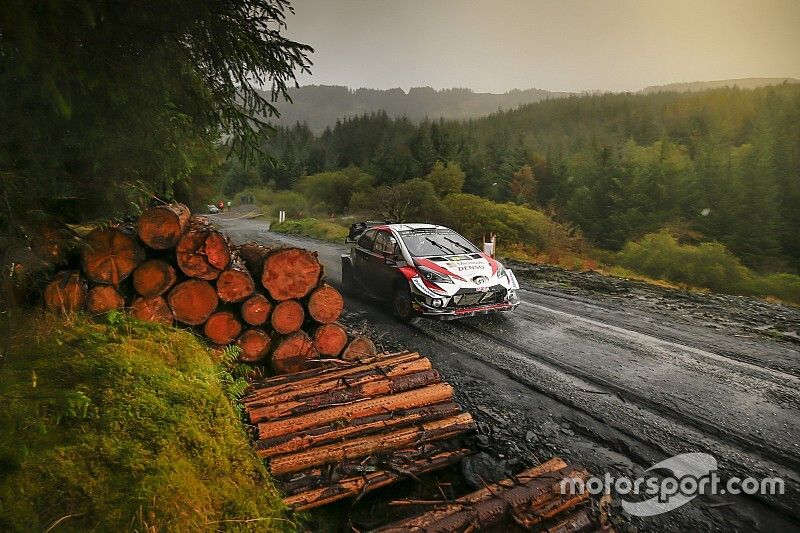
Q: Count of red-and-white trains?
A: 0